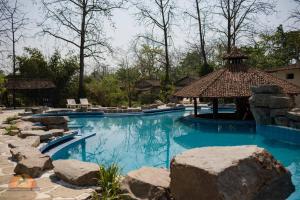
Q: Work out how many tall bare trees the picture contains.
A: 5